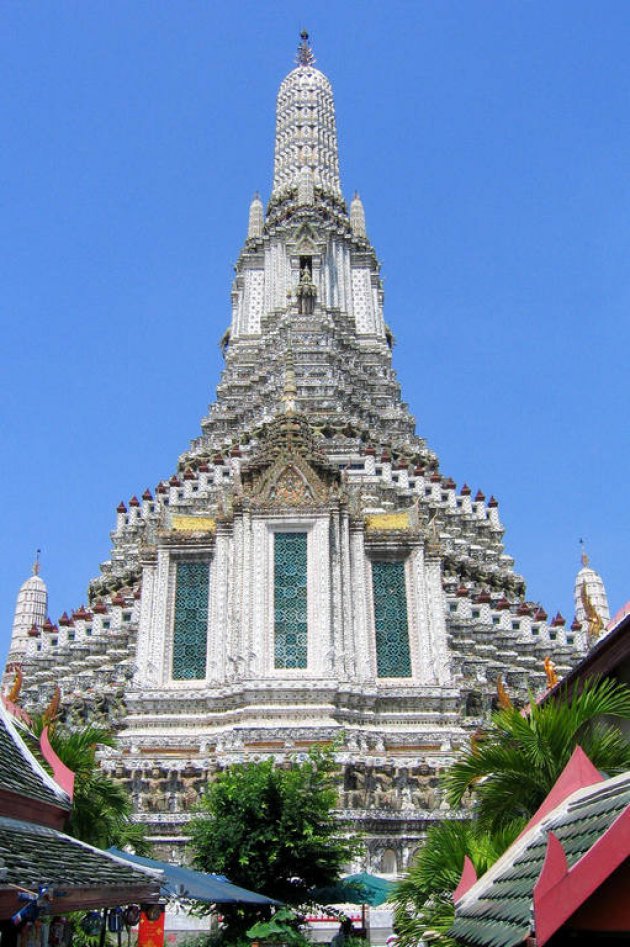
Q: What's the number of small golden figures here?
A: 5